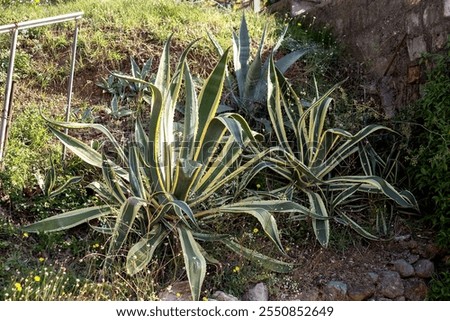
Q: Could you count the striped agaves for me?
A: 2